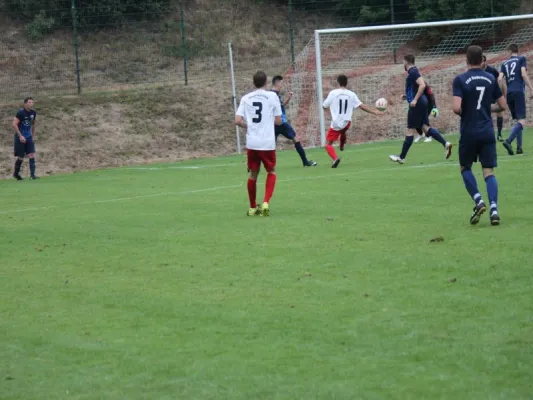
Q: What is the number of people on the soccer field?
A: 9